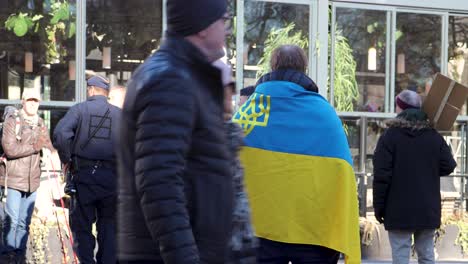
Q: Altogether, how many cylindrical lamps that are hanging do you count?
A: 5